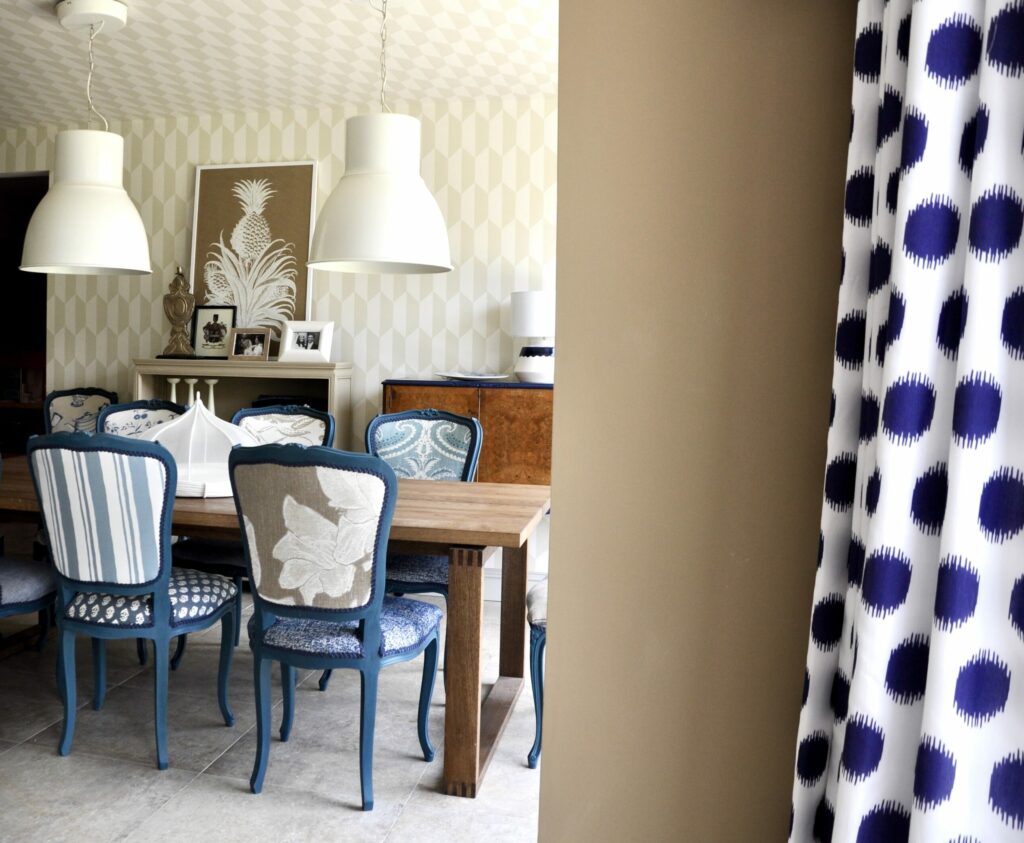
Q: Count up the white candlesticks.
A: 3